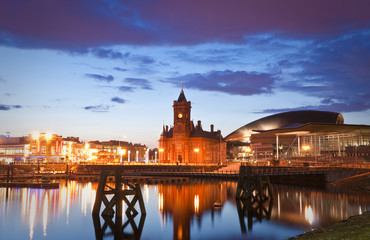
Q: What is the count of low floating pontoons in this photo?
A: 1